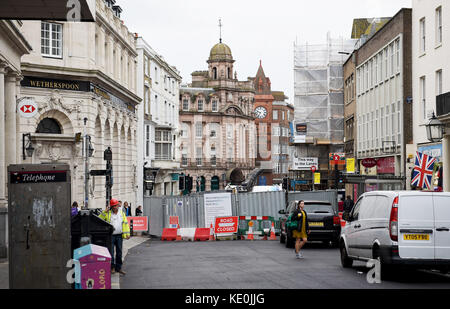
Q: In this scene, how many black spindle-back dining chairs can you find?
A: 0